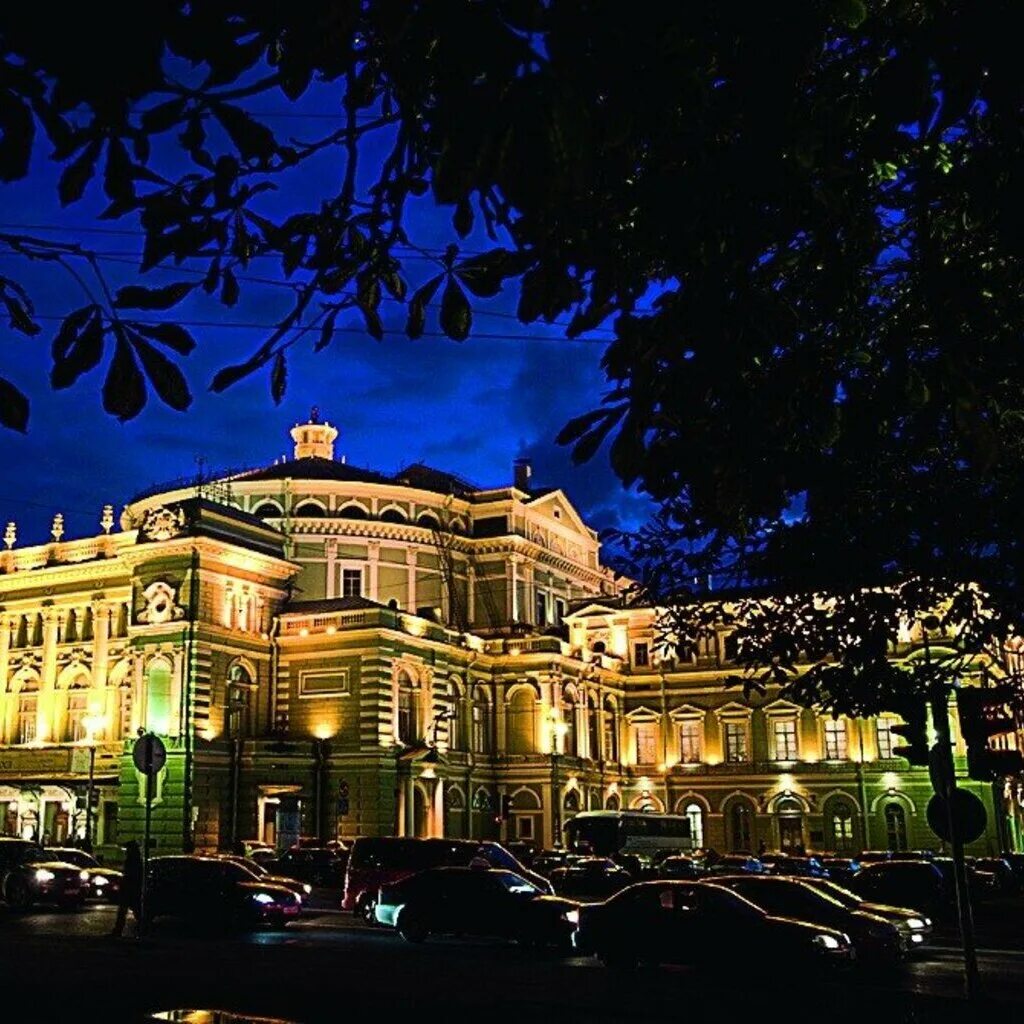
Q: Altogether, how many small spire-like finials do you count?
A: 3